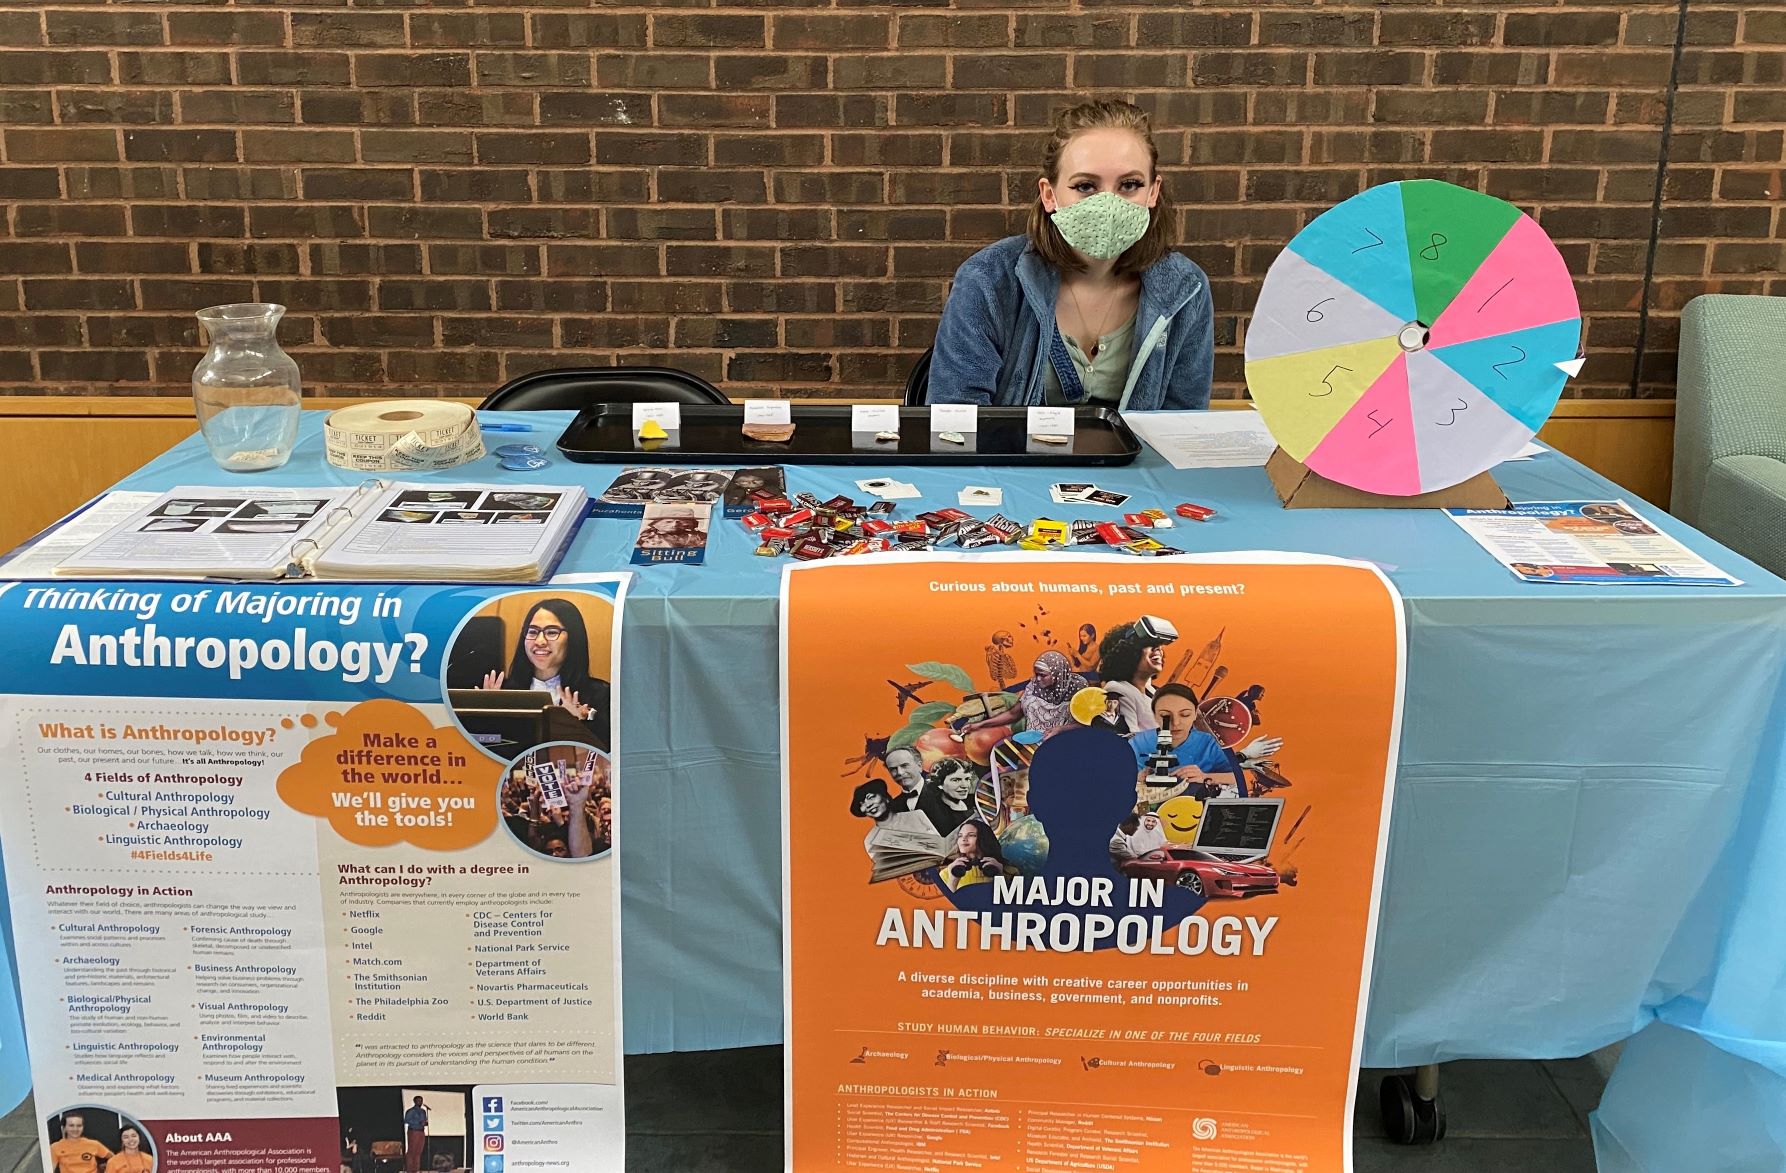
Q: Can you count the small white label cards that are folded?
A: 5